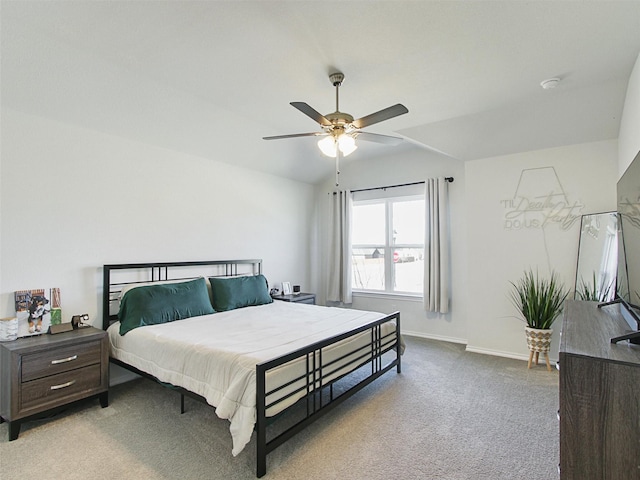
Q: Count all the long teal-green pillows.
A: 2